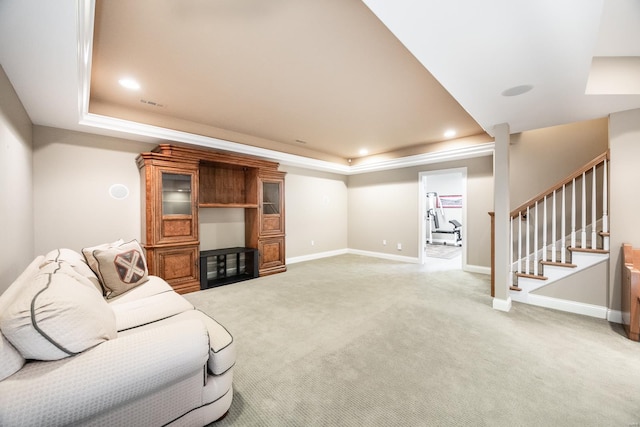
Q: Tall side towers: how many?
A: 2